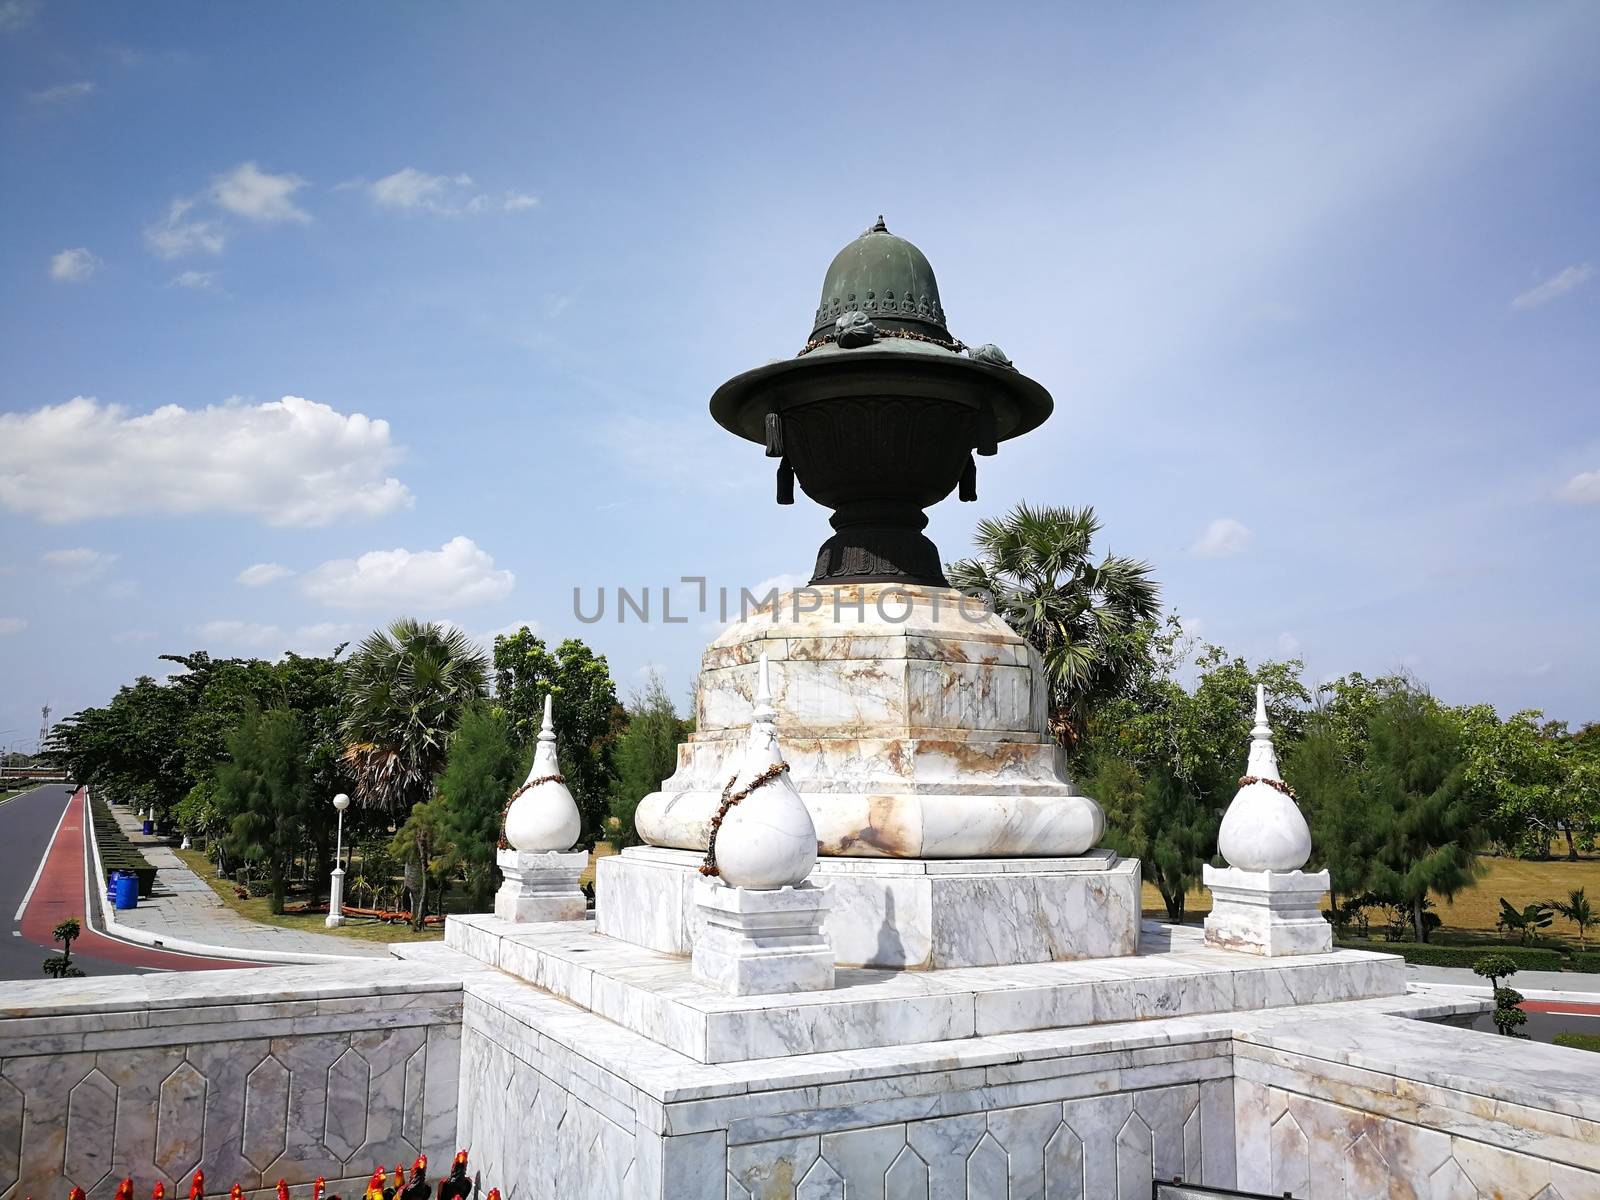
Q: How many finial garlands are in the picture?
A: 3